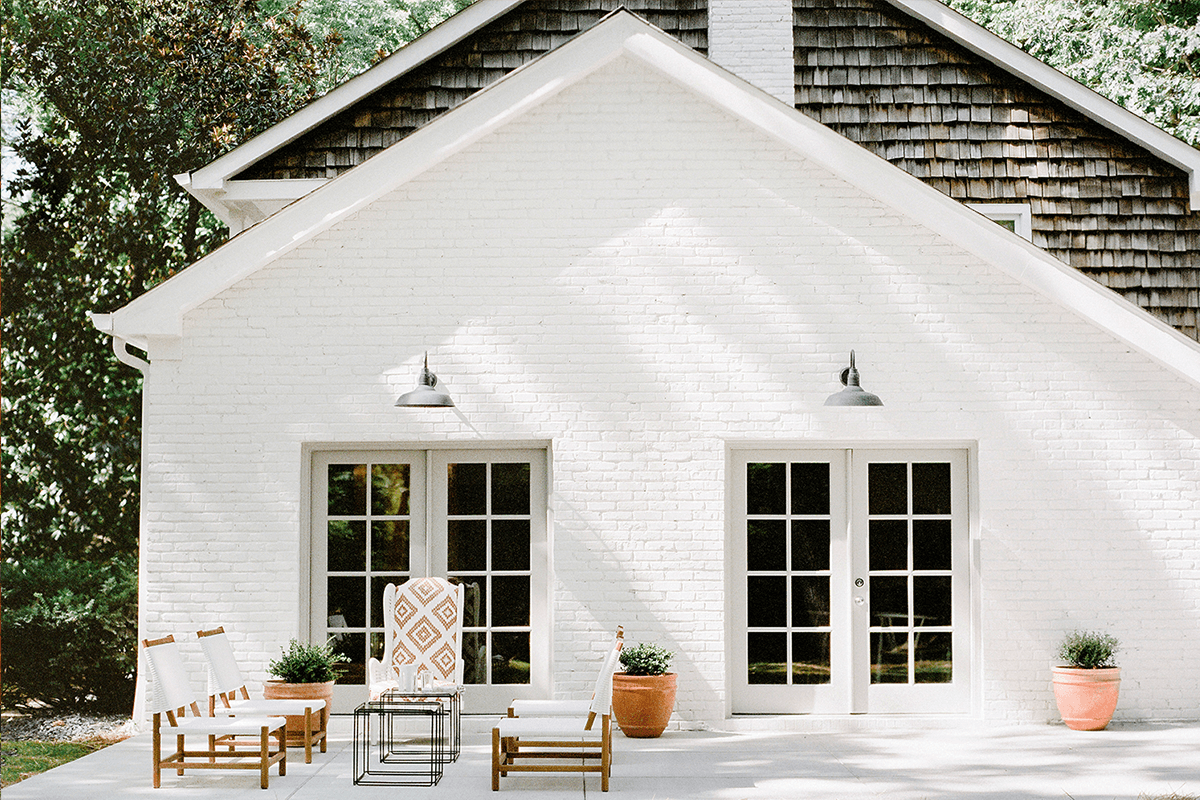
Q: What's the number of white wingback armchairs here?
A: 1